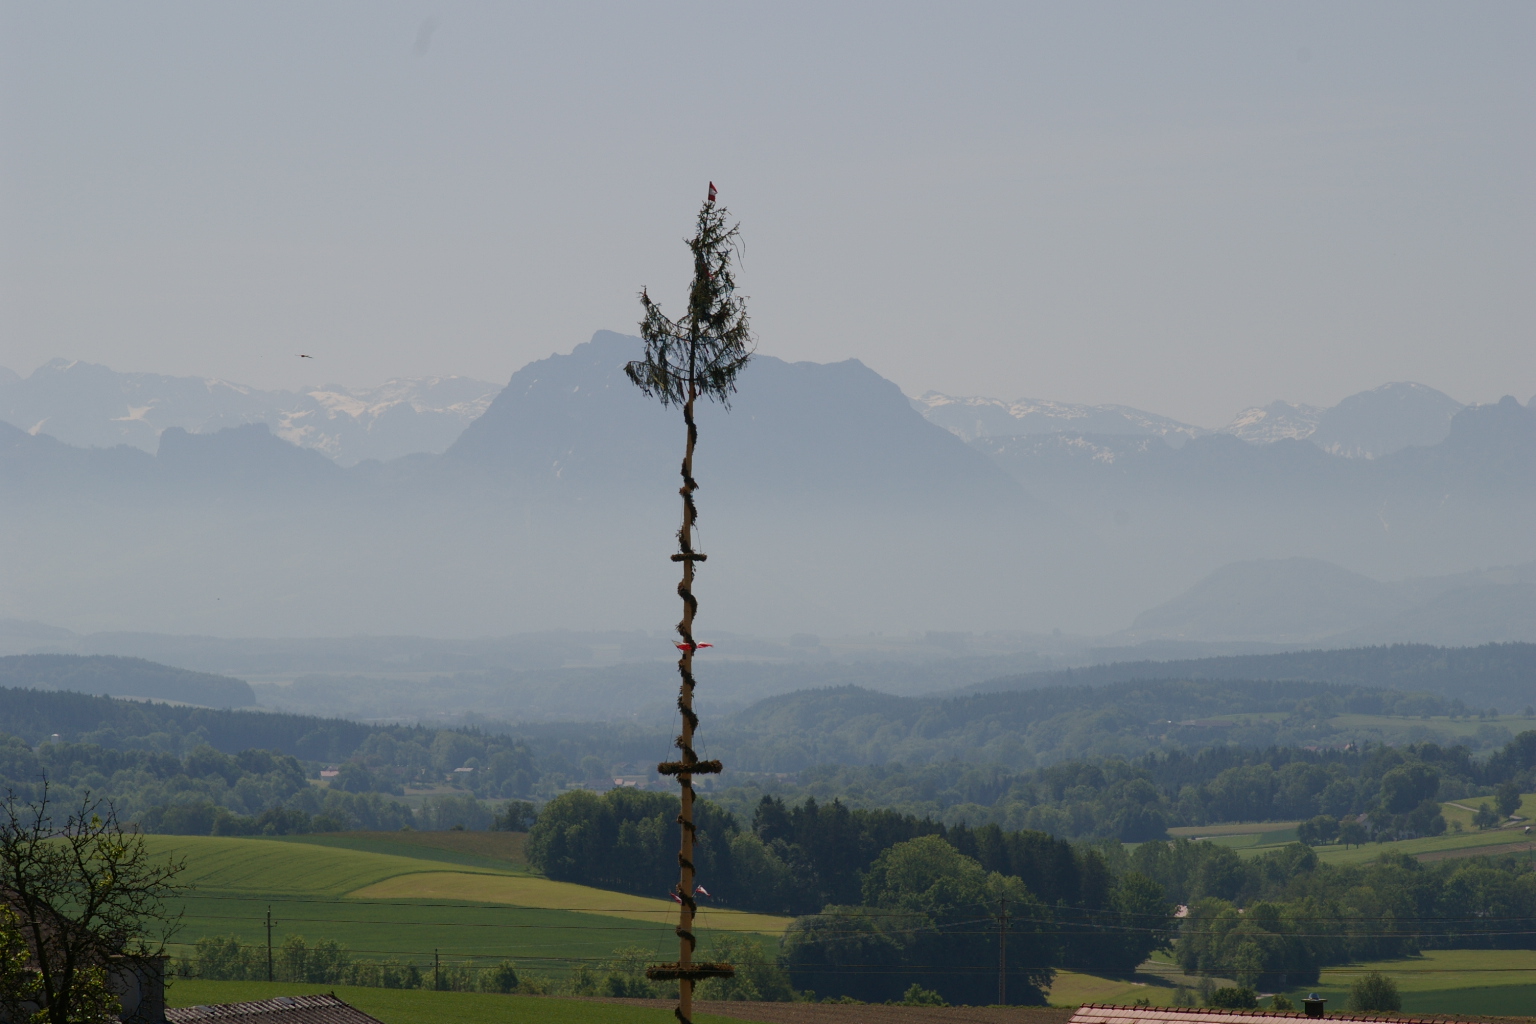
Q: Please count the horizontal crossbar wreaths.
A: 3